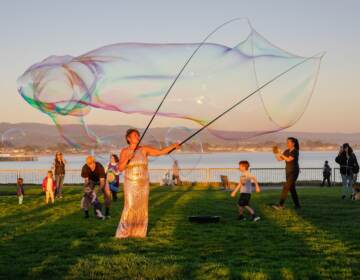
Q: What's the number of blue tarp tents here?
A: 0